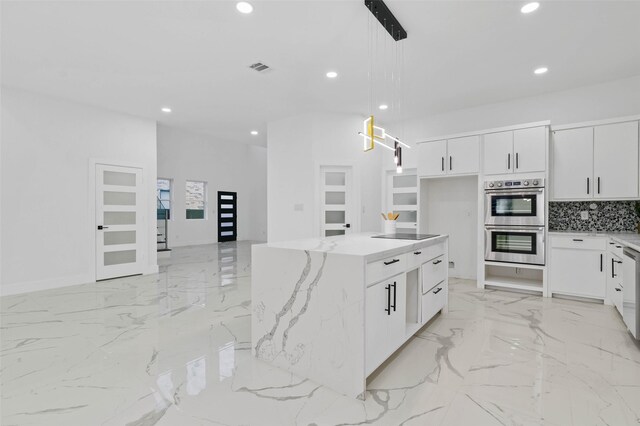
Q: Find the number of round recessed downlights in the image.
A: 7